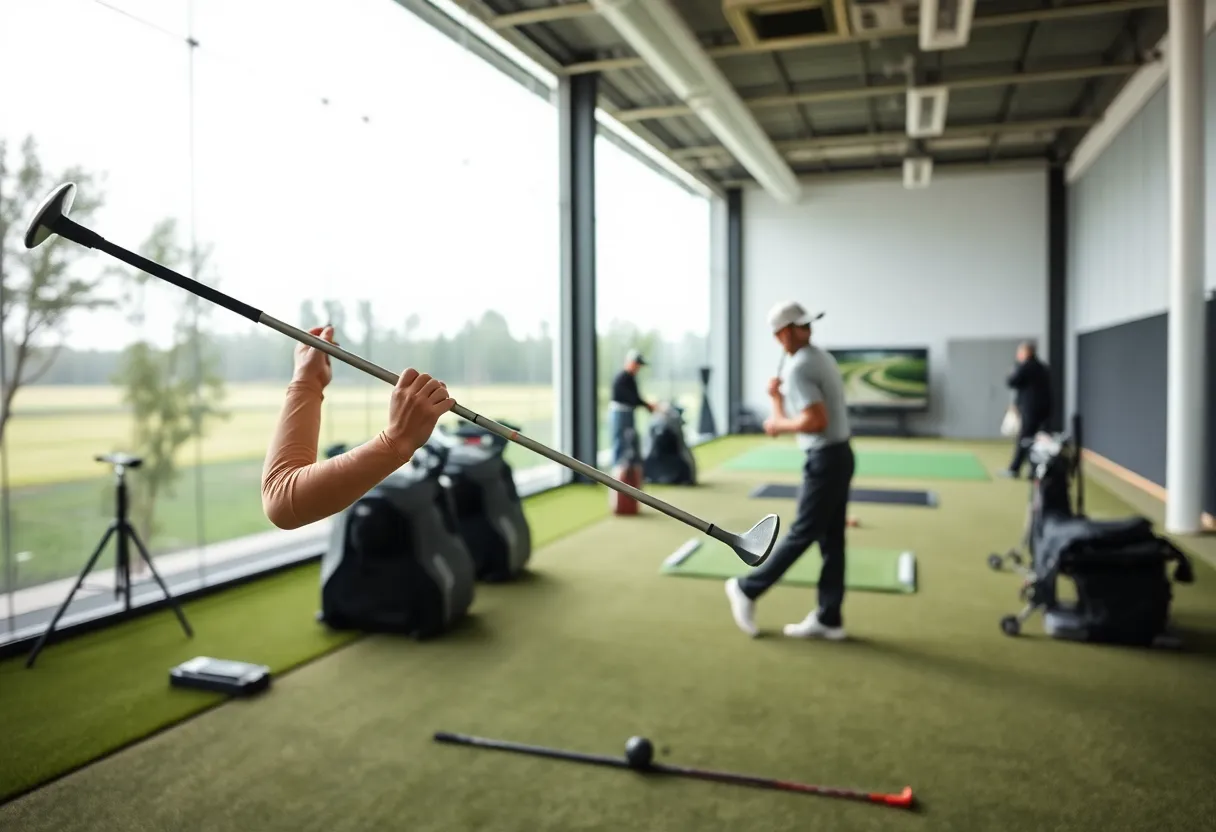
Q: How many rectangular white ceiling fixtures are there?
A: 3